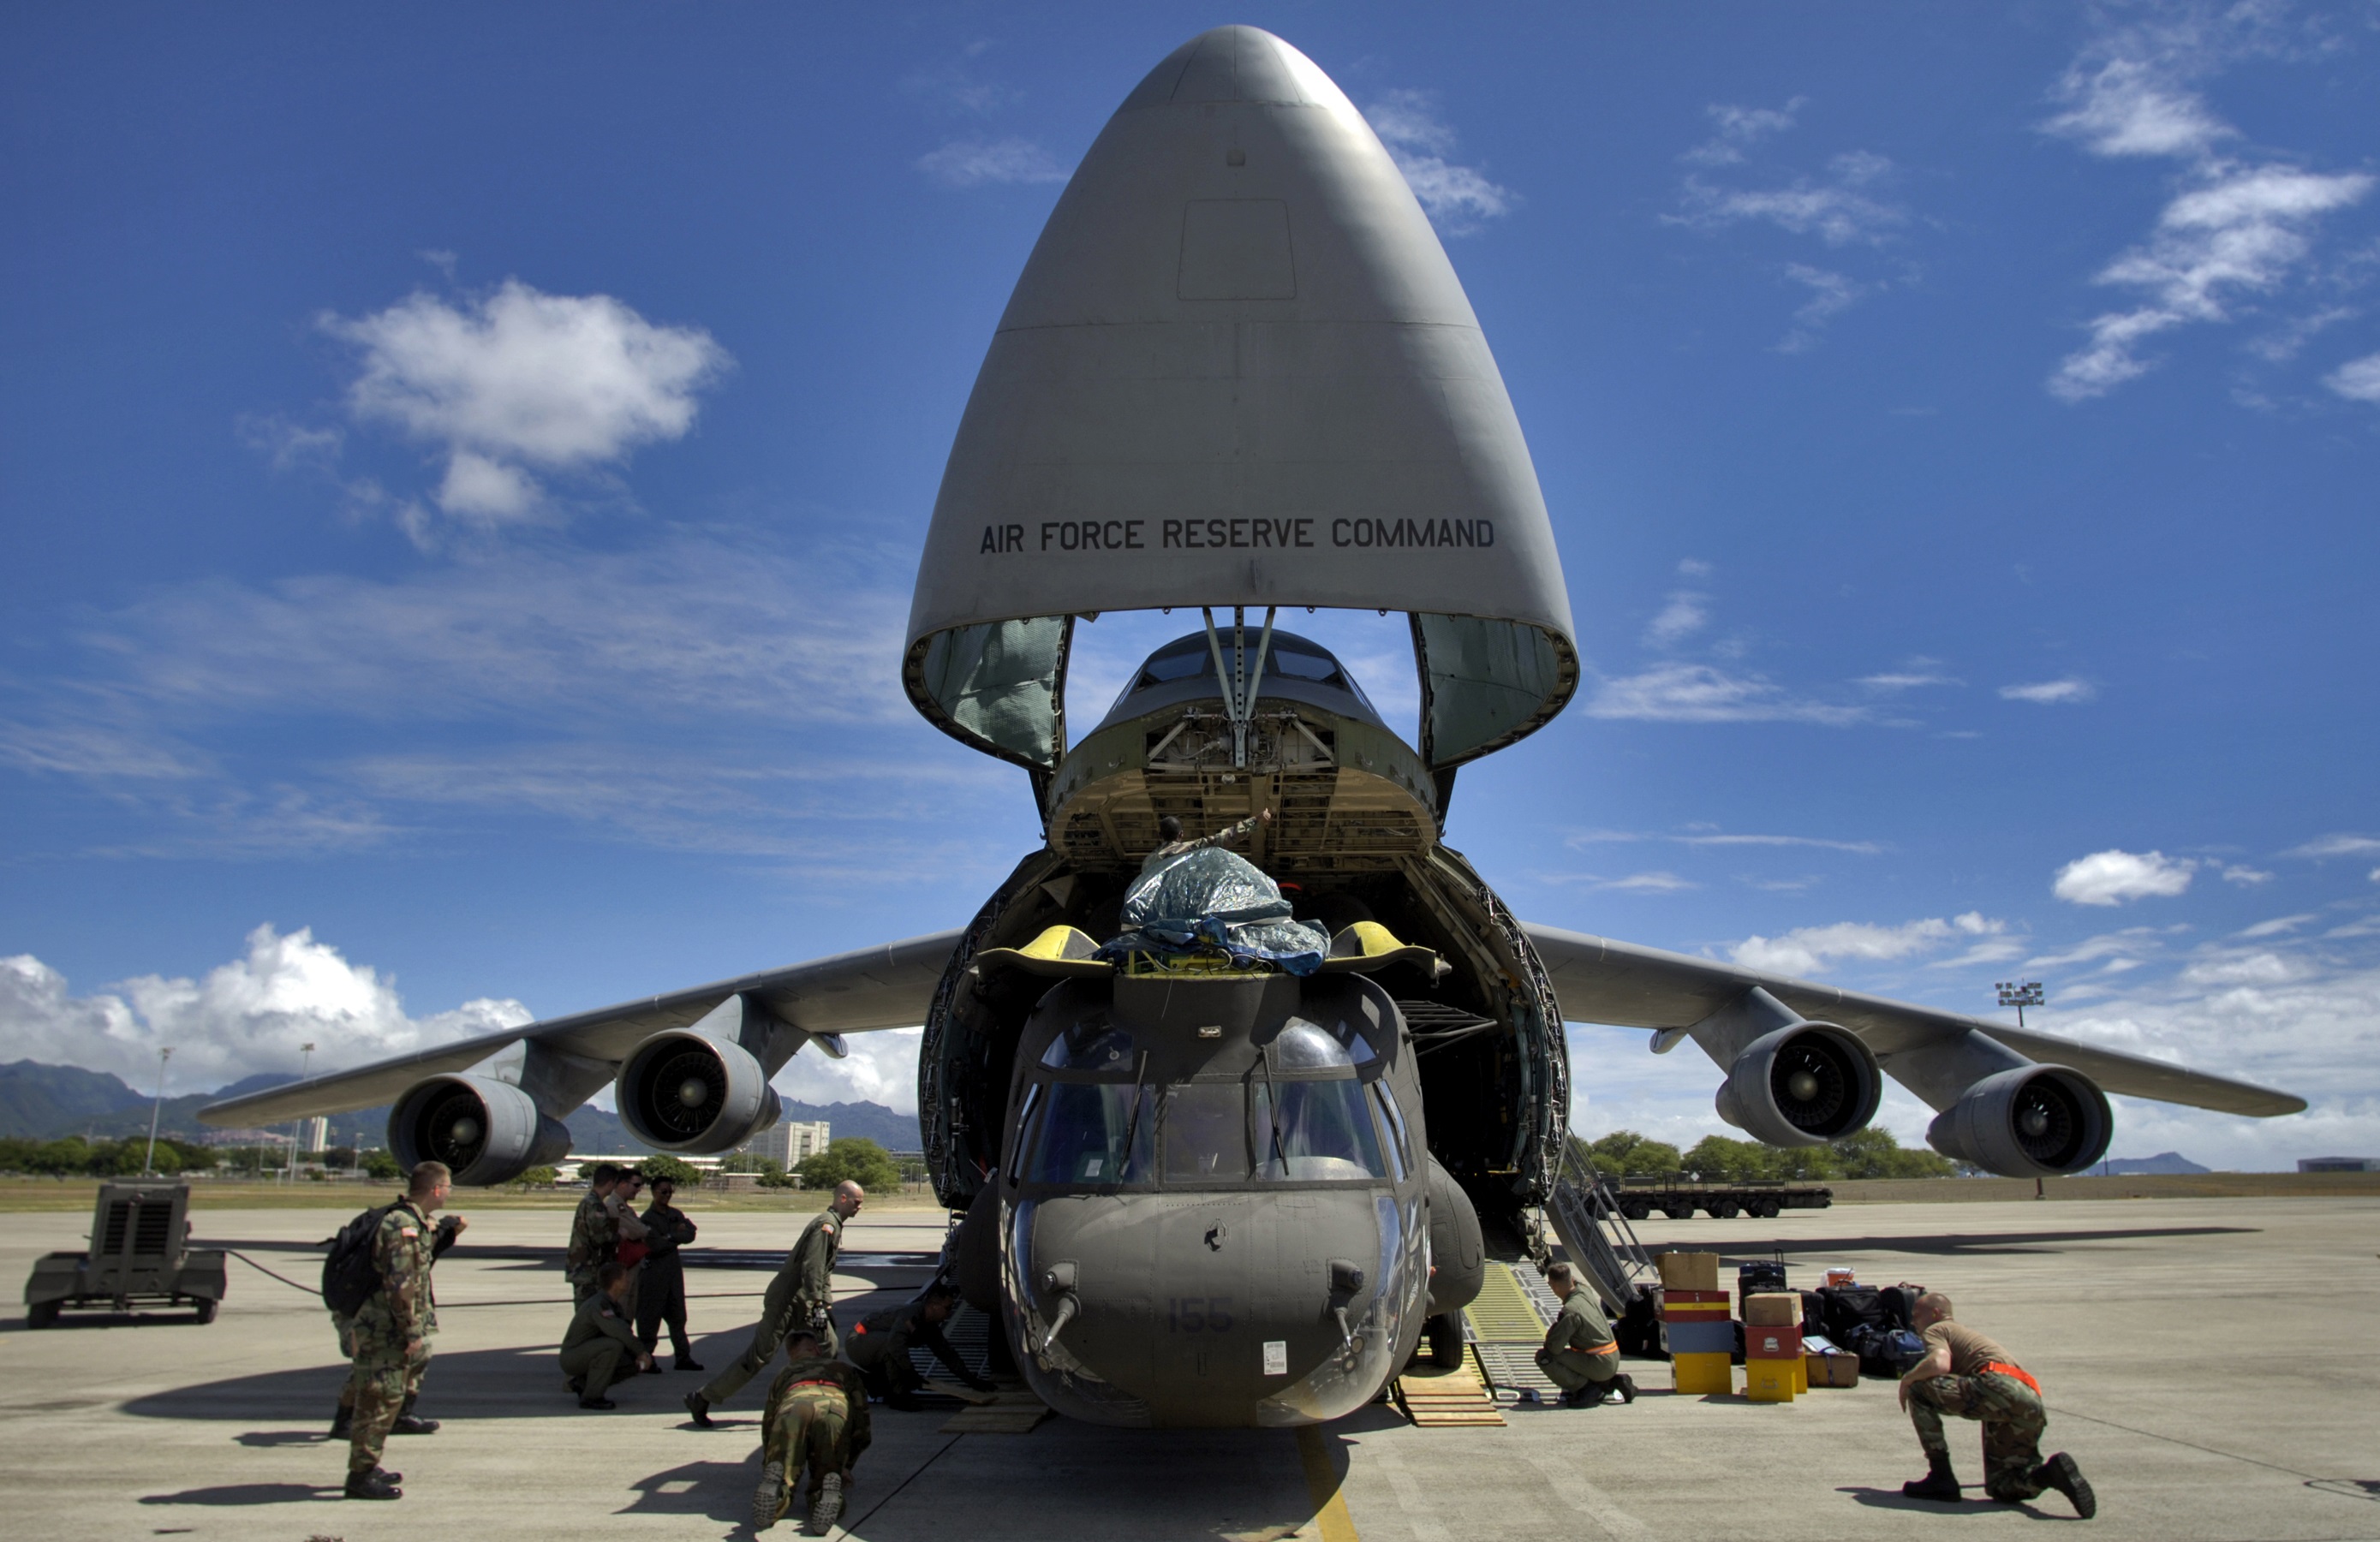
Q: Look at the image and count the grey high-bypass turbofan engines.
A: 4